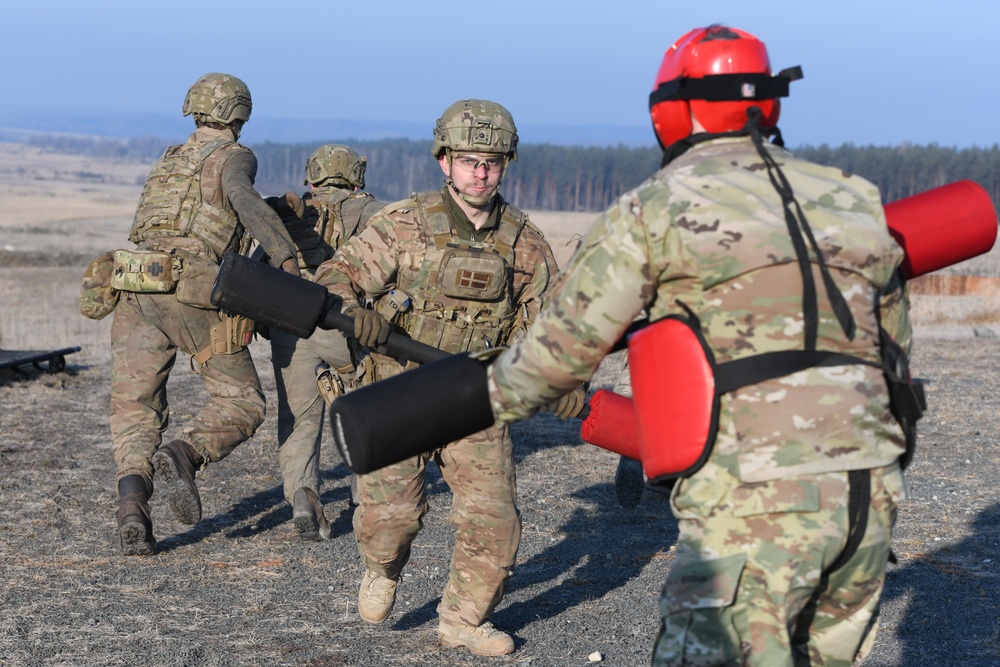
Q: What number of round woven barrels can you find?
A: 0